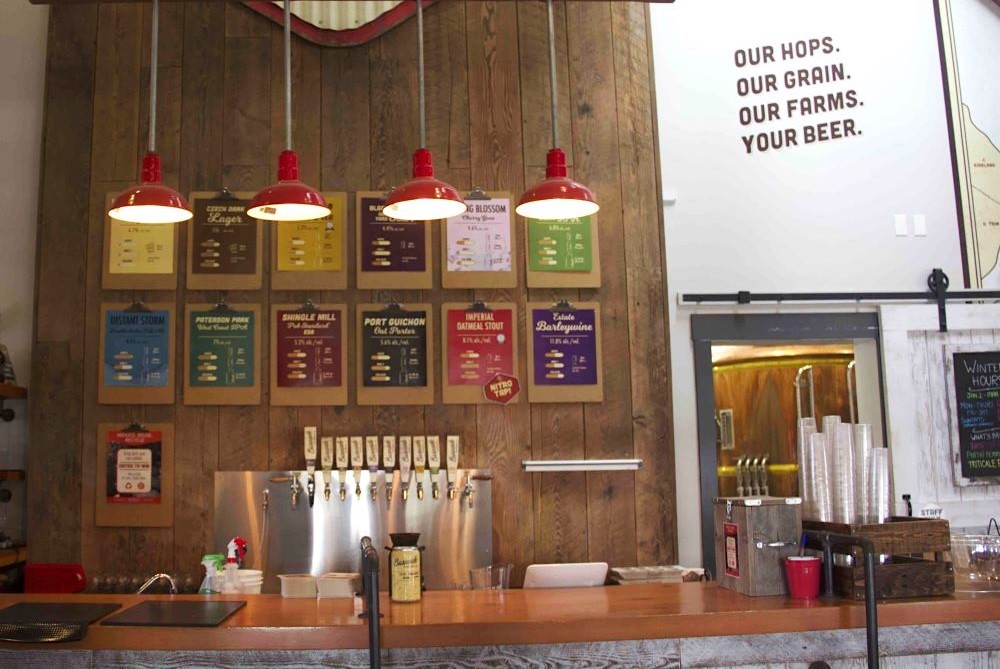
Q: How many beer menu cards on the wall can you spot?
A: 12